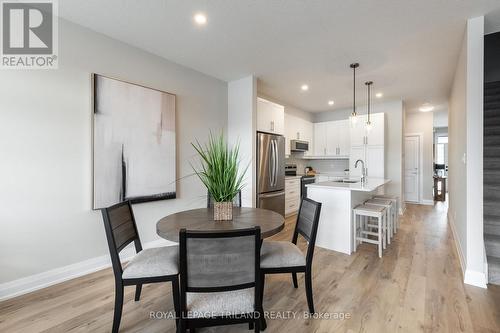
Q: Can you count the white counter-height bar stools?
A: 3